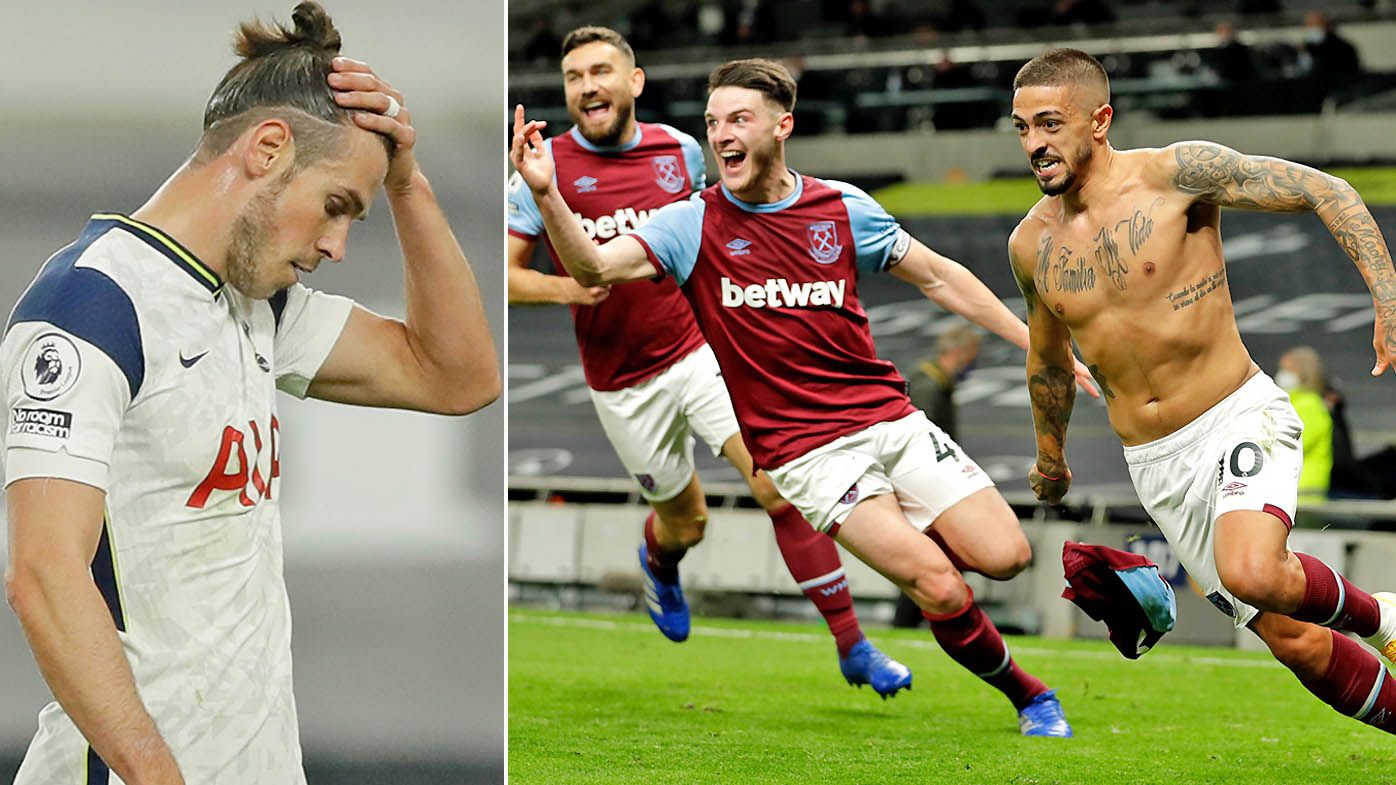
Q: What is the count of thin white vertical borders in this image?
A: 1